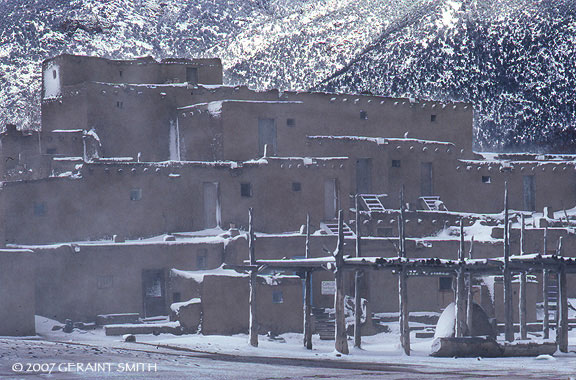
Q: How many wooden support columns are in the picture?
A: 11